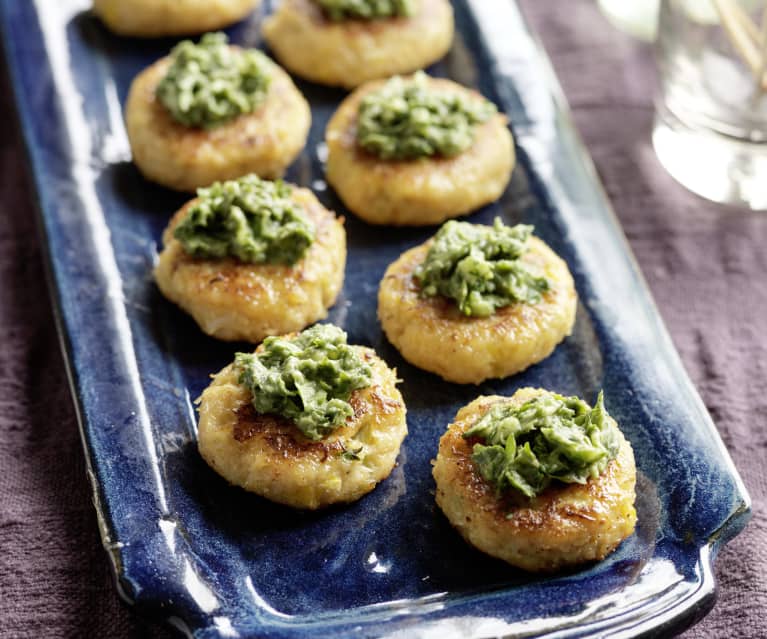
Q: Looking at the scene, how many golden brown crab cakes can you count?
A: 8